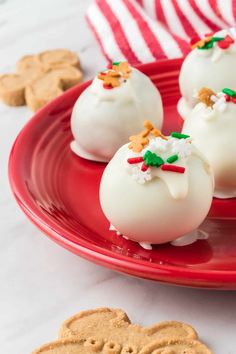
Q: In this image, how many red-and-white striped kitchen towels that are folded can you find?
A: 1